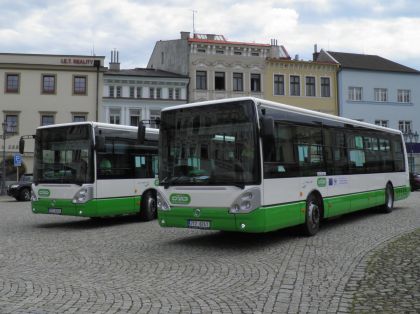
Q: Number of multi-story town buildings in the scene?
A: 5